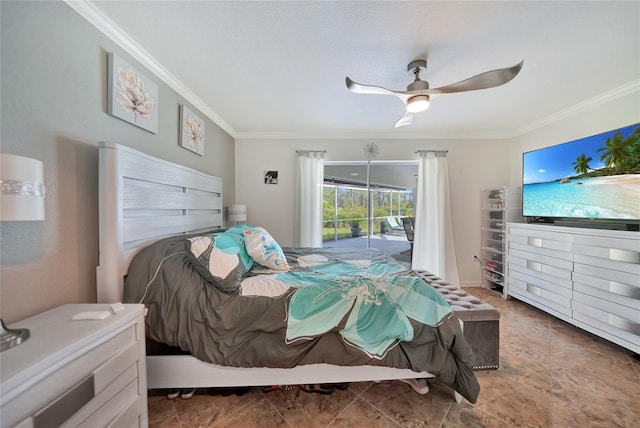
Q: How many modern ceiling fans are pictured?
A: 1